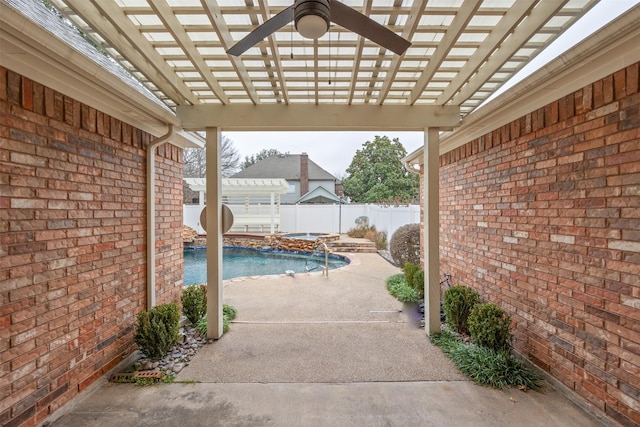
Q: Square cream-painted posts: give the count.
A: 2